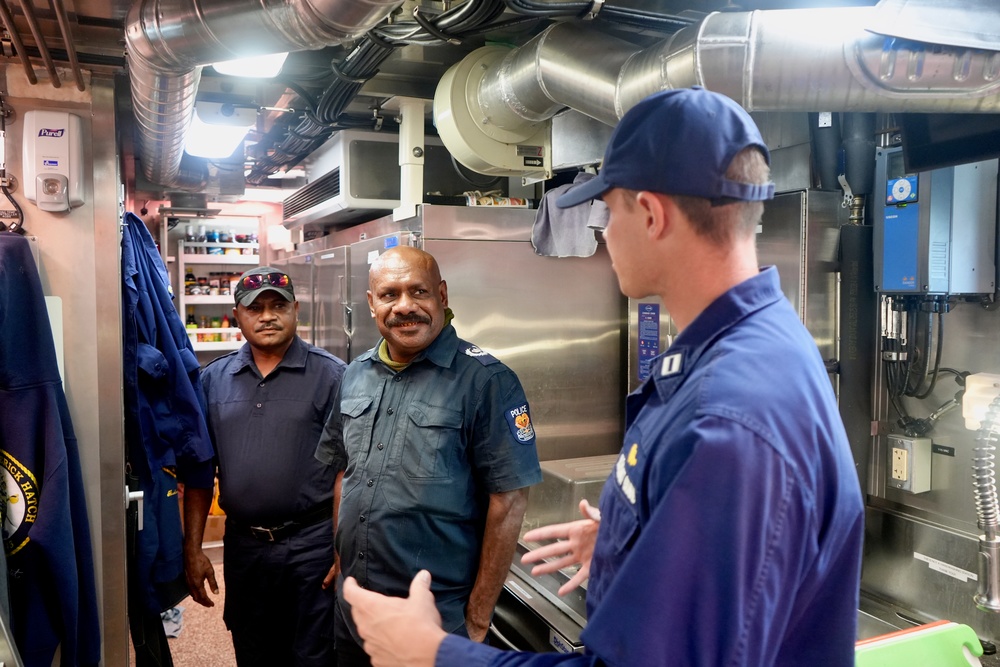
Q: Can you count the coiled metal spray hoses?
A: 1